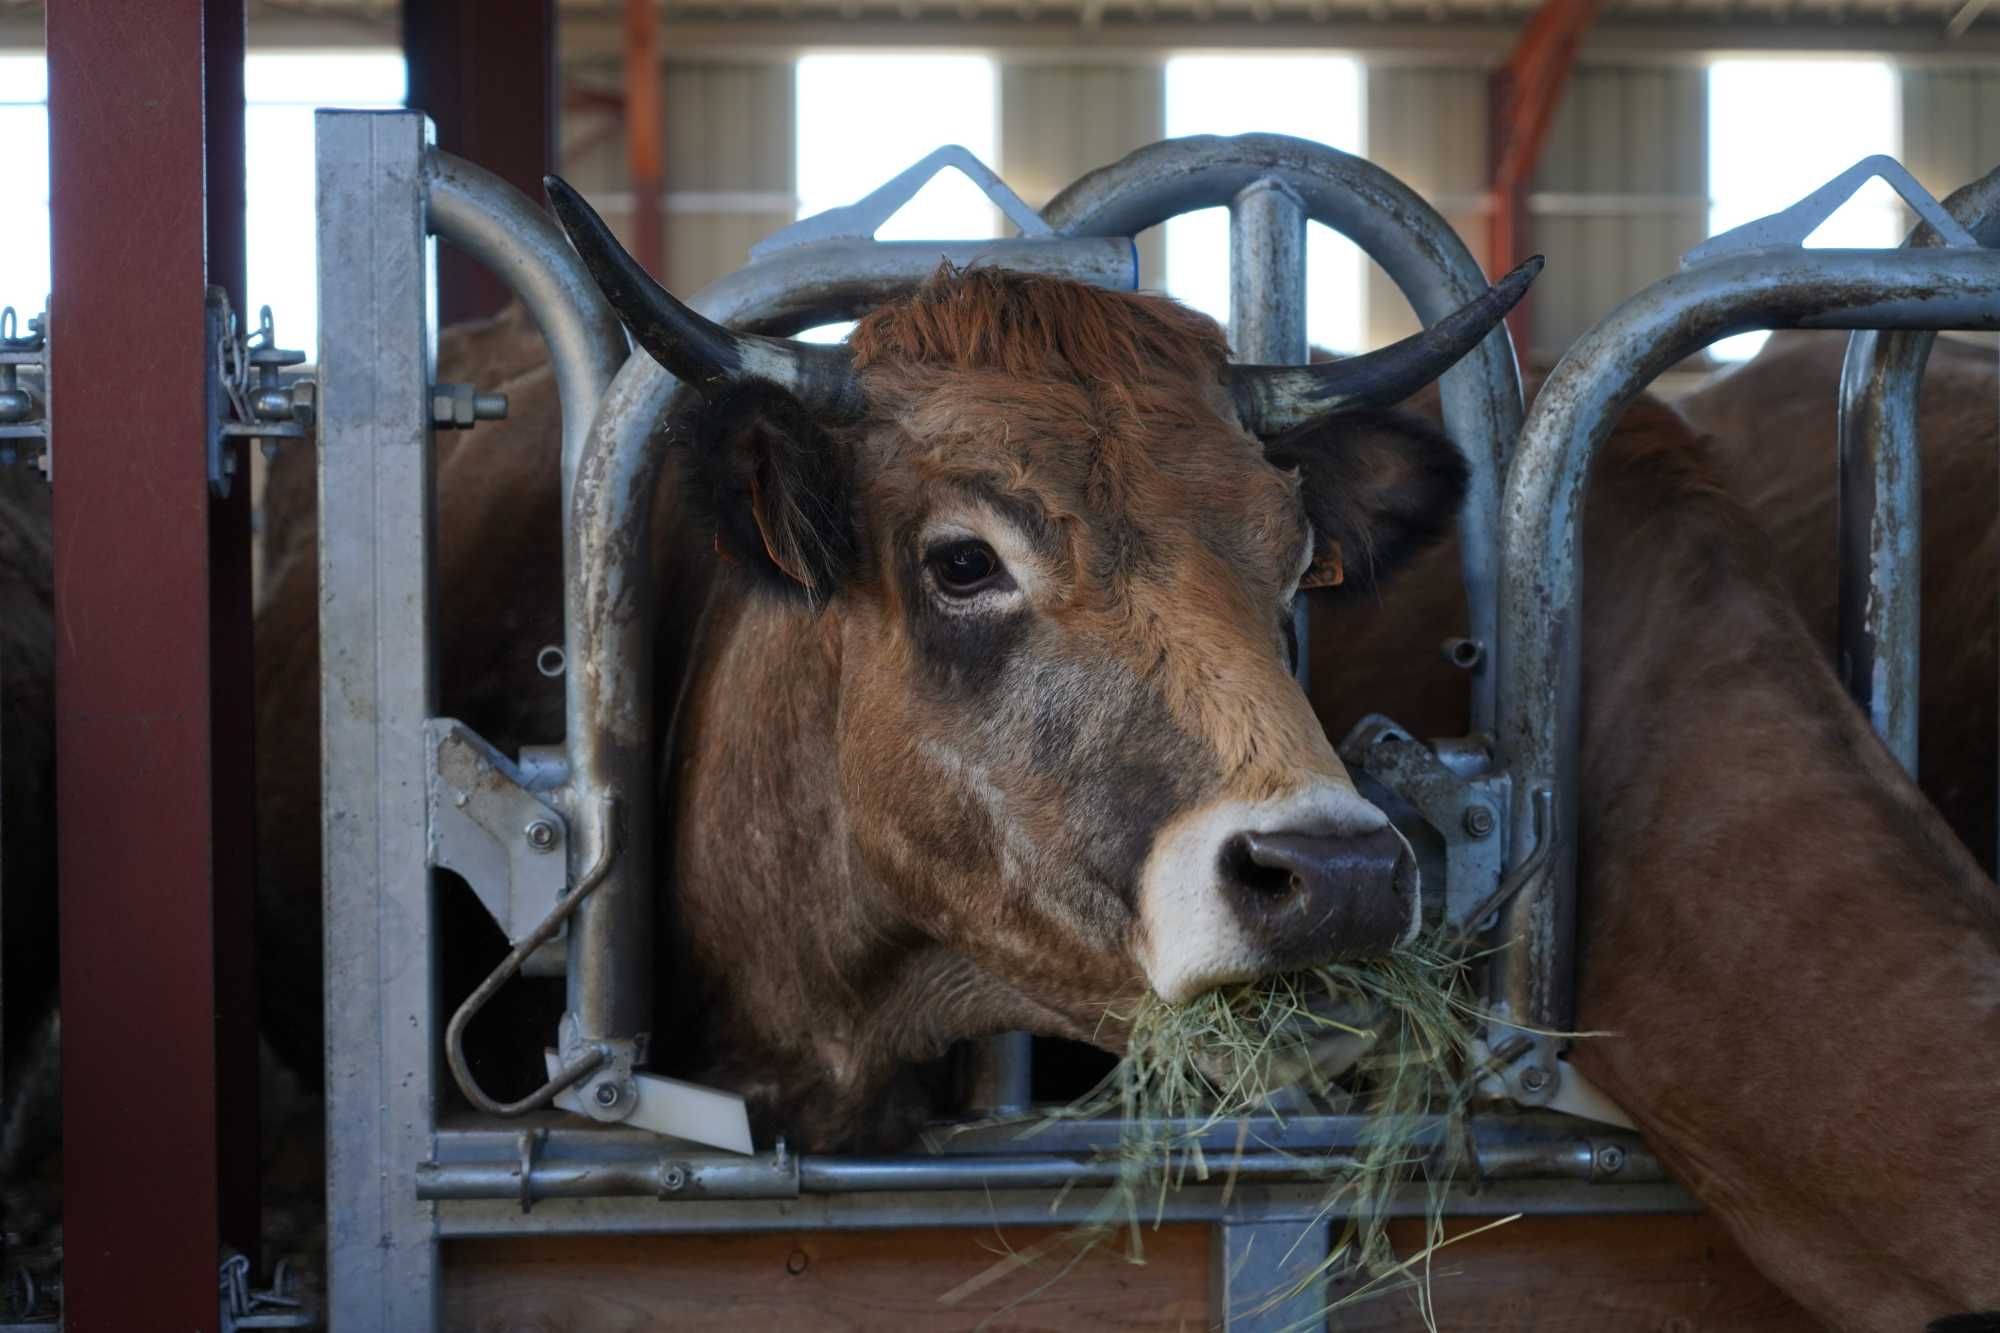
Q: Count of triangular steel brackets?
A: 2